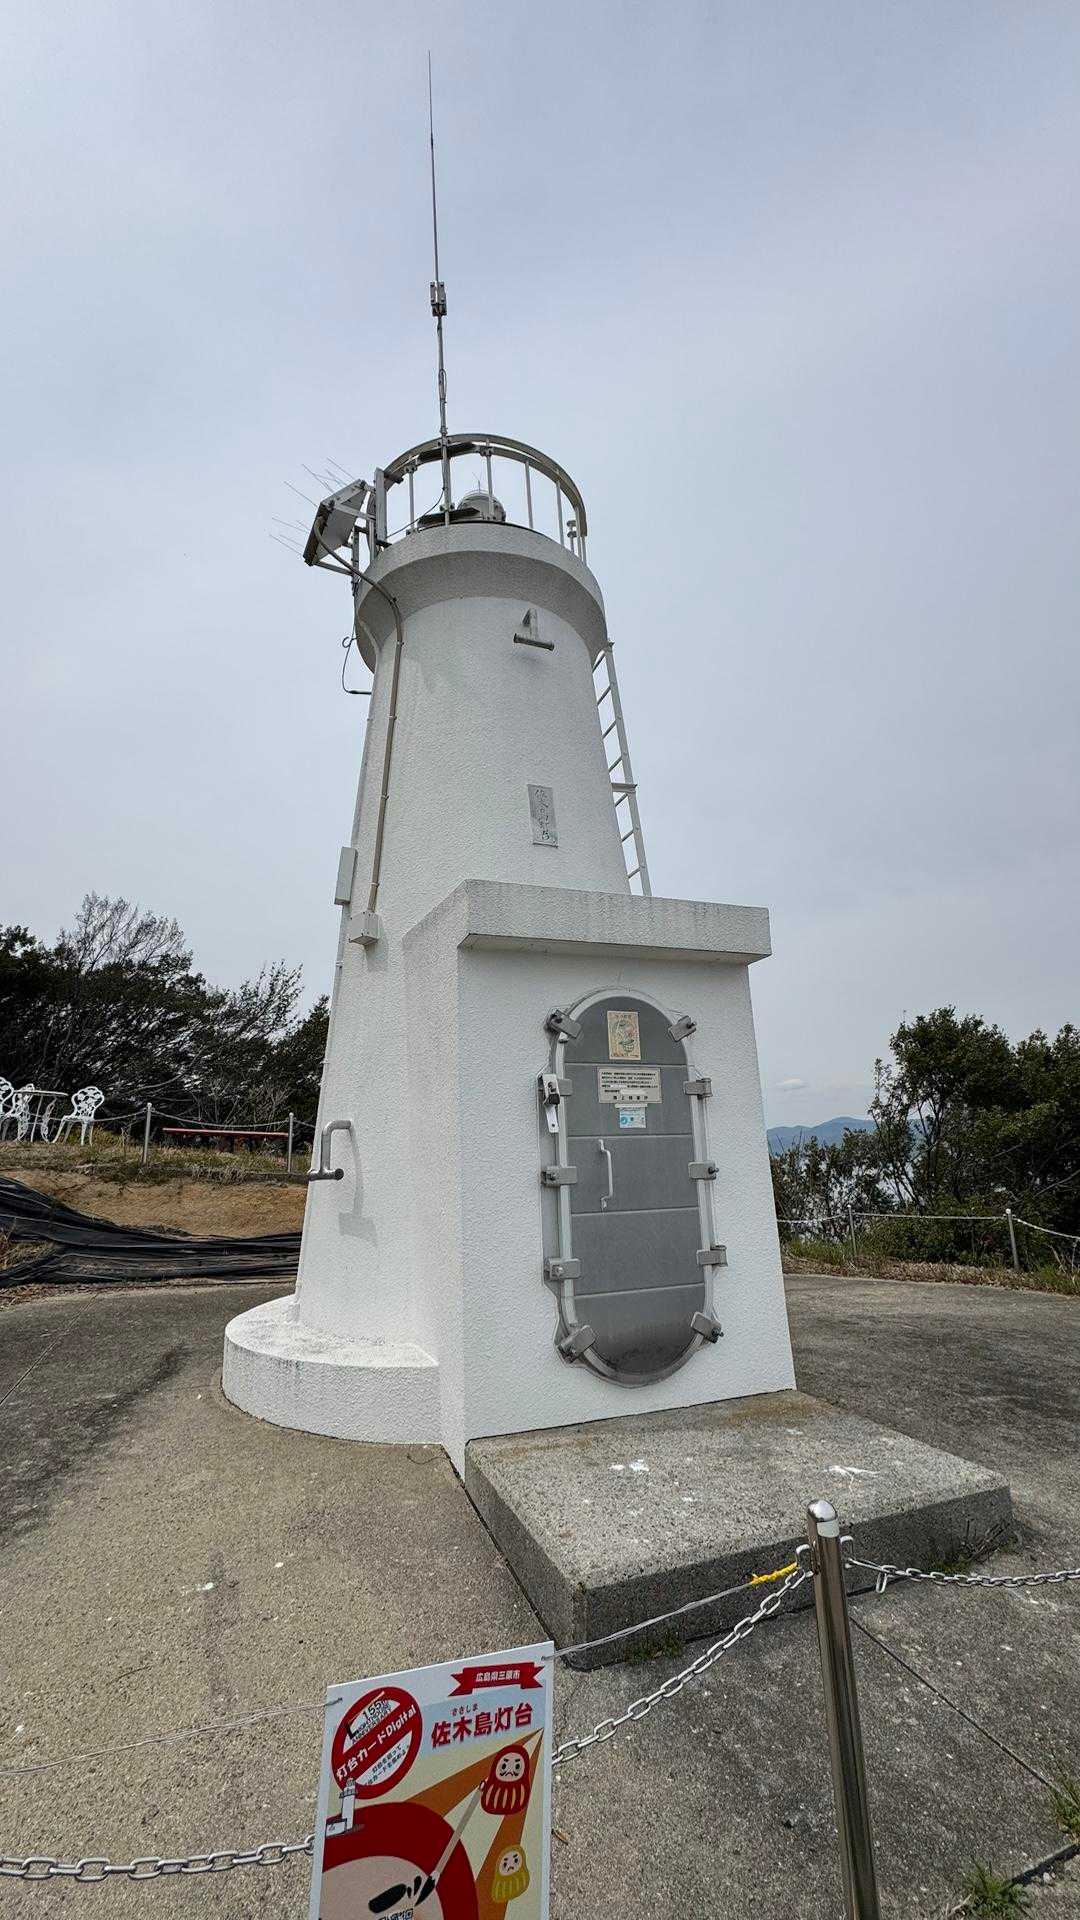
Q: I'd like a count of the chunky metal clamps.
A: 10